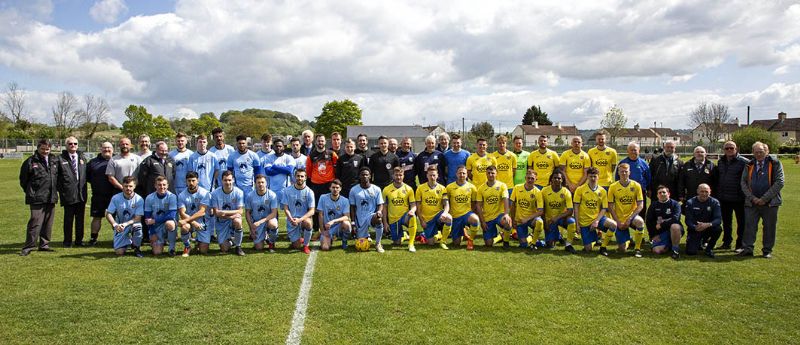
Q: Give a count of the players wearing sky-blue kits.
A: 15